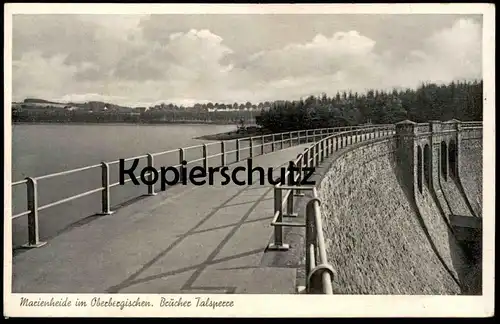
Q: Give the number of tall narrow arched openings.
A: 4